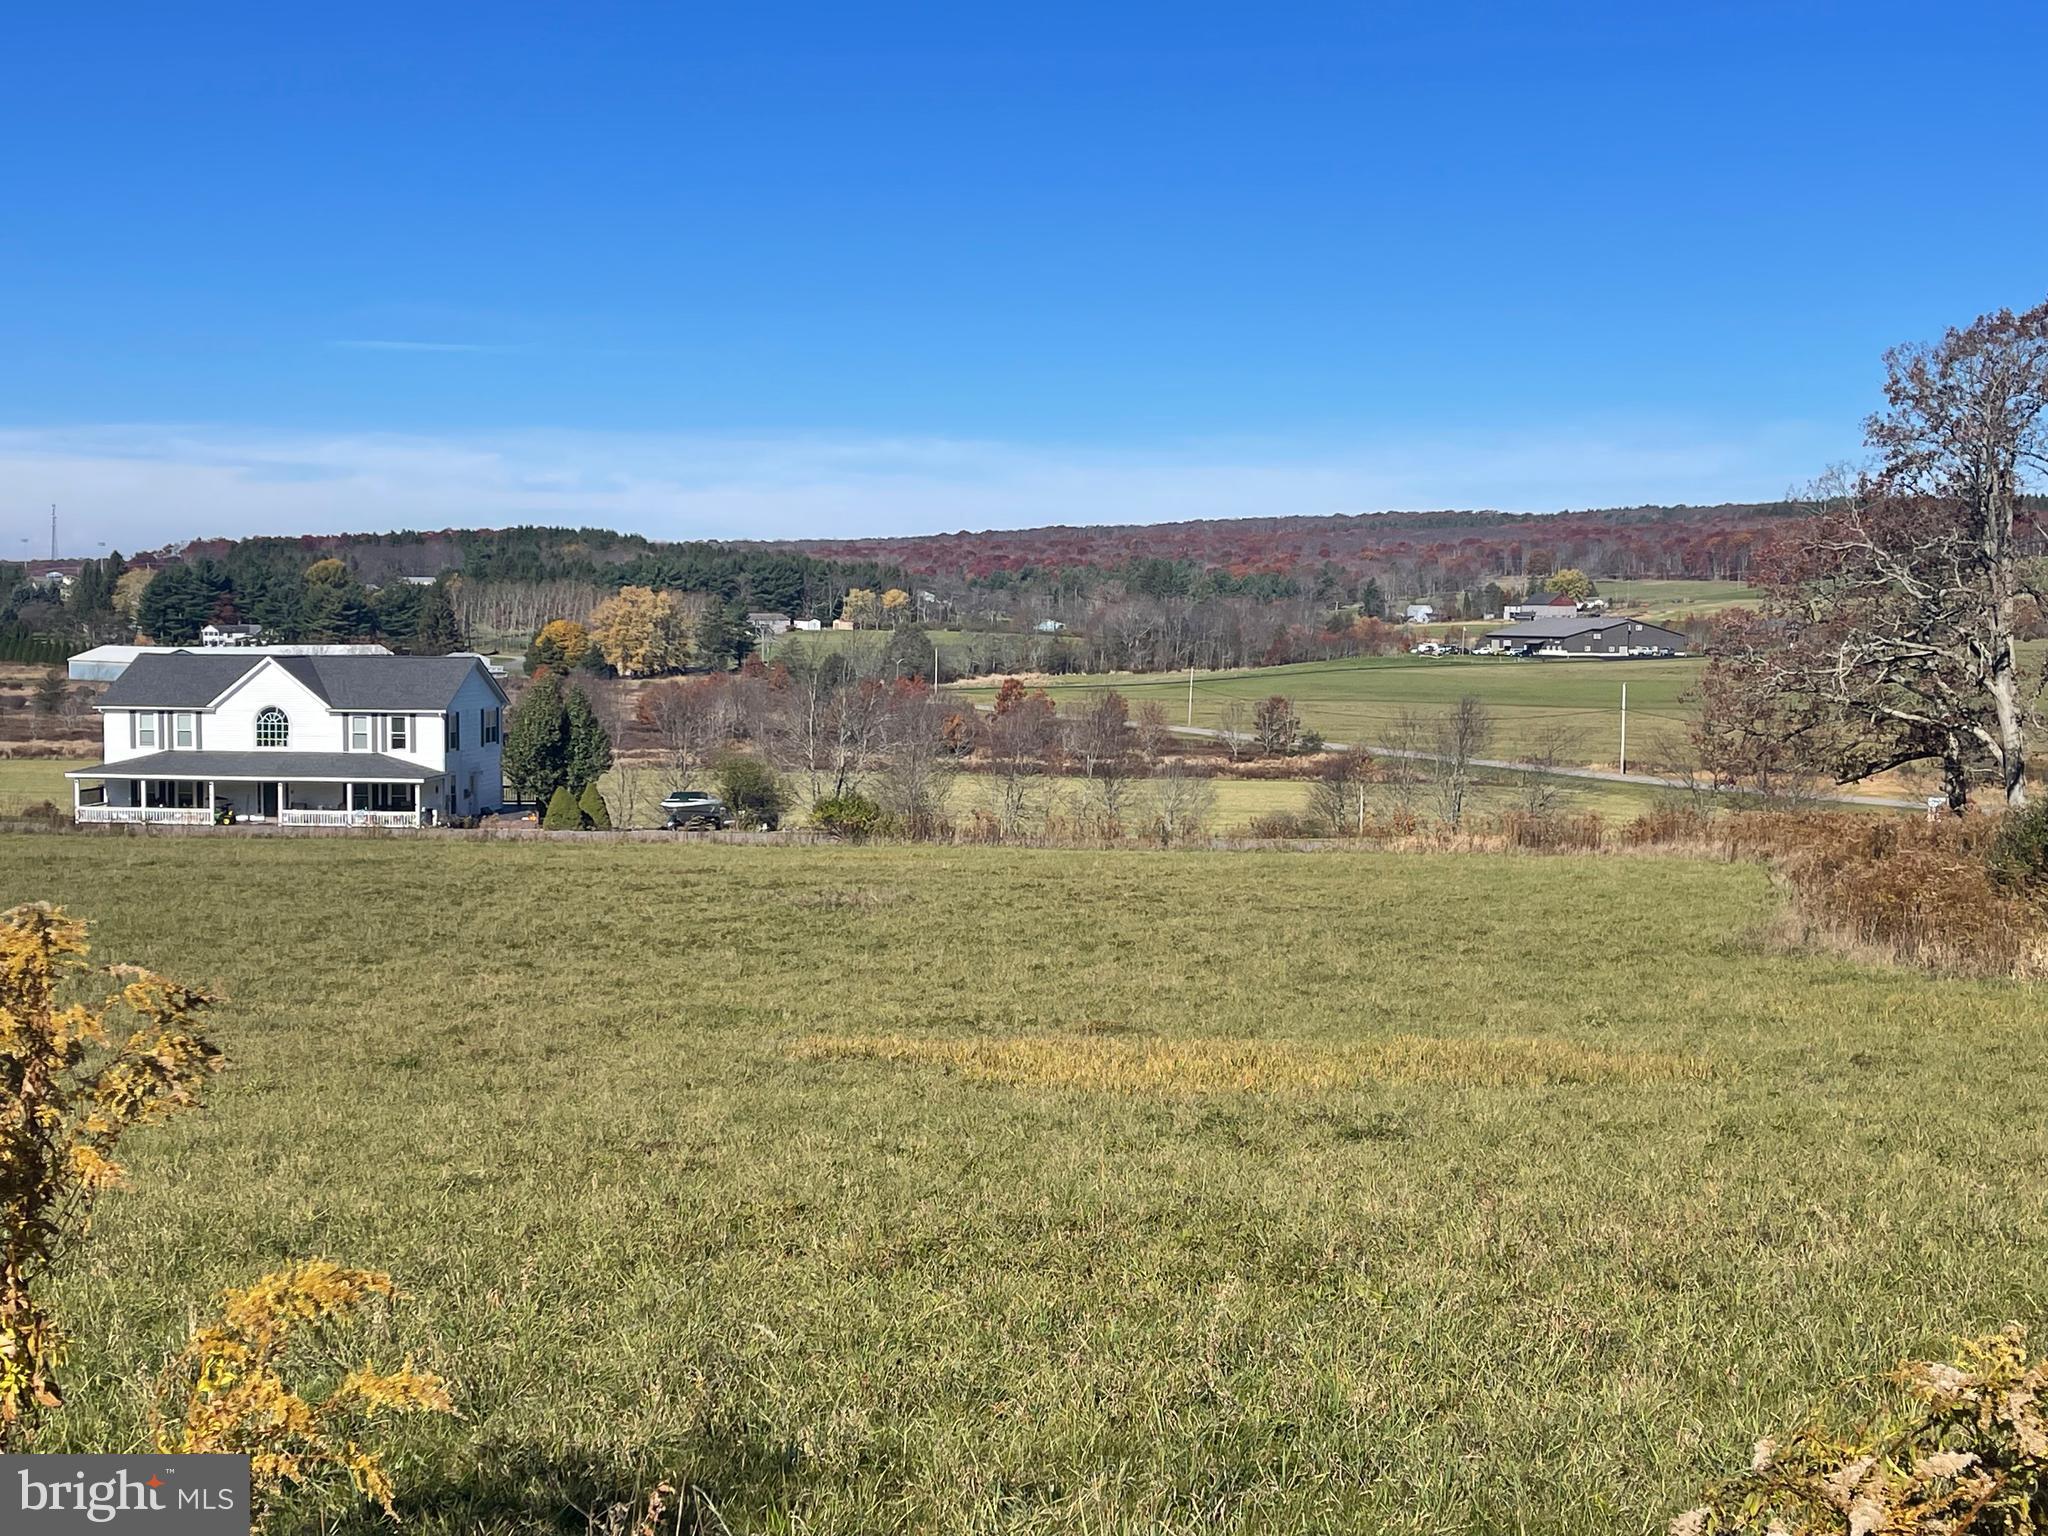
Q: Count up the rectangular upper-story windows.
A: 6